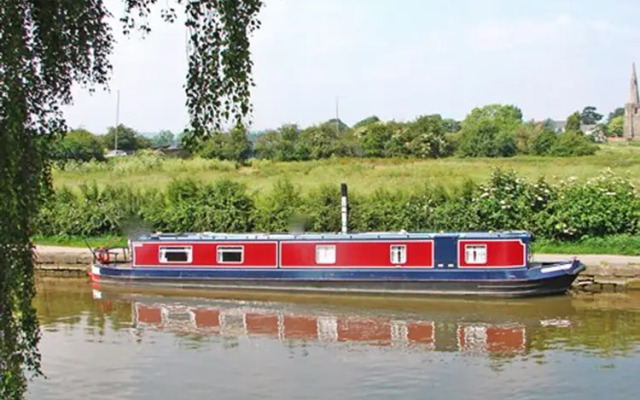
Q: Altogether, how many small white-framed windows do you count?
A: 5